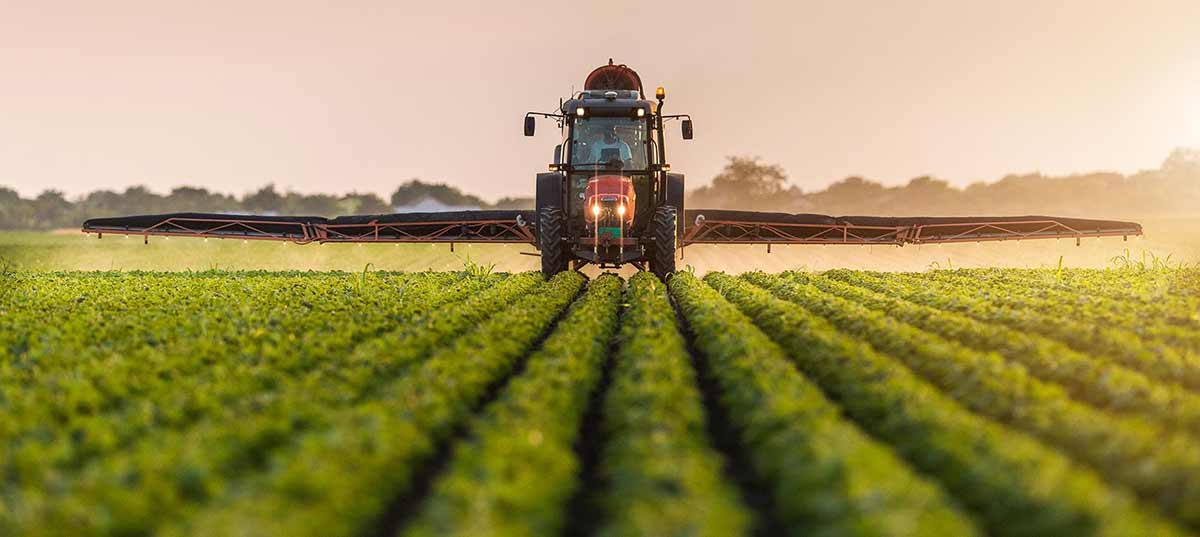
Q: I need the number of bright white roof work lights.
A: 2